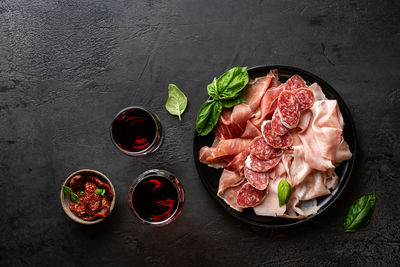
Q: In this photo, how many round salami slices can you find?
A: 9